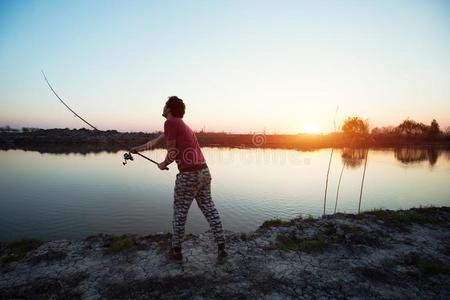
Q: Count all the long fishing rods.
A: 4